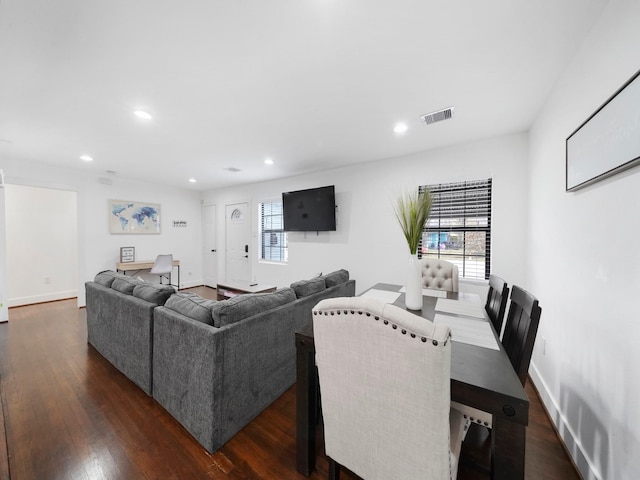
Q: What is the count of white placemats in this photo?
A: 4